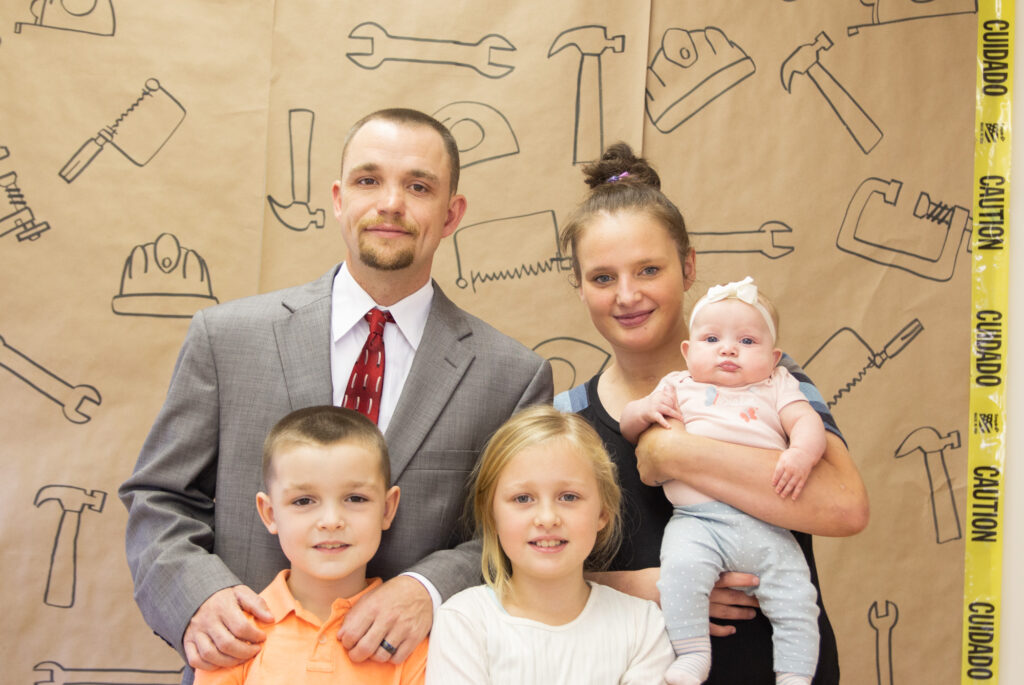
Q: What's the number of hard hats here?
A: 2